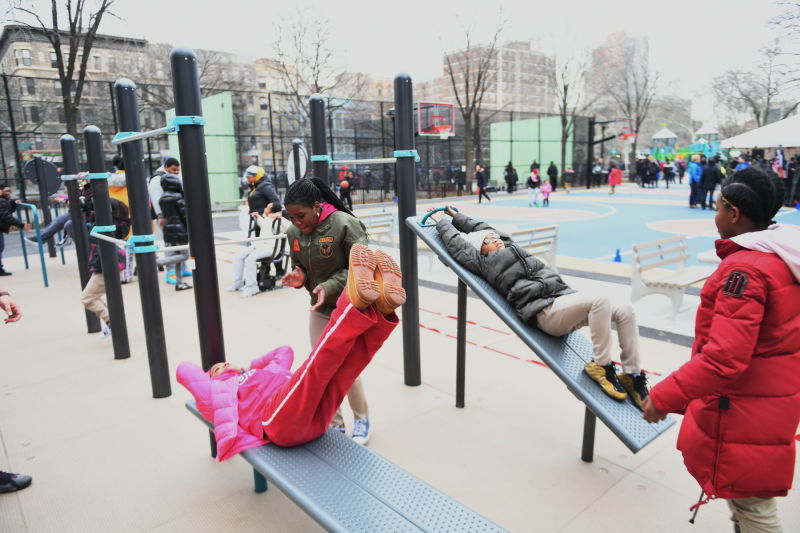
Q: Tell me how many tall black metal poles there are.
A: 6